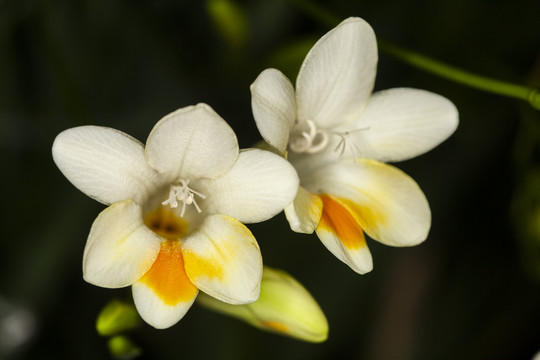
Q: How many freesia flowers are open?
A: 2